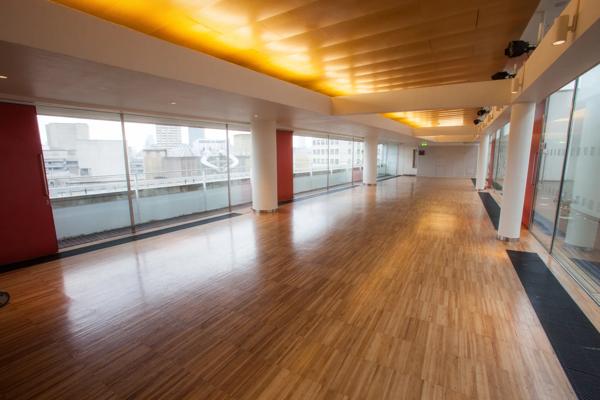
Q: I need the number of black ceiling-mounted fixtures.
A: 4